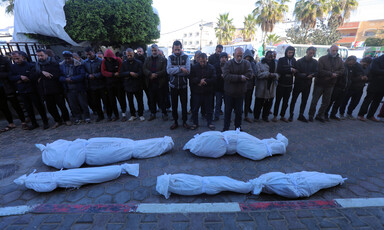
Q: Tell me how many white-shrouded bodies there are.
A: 5